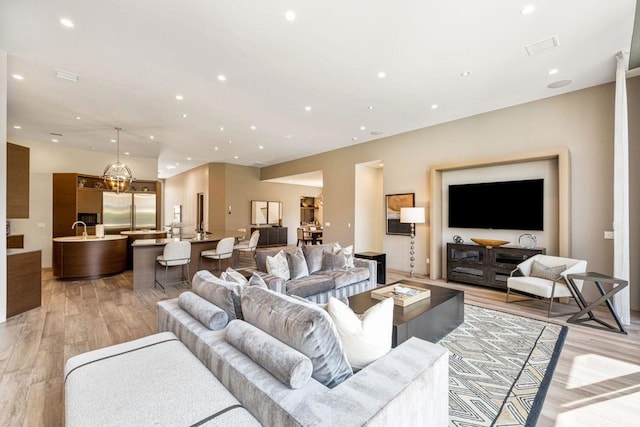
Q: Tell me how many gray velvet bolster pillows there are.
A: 2